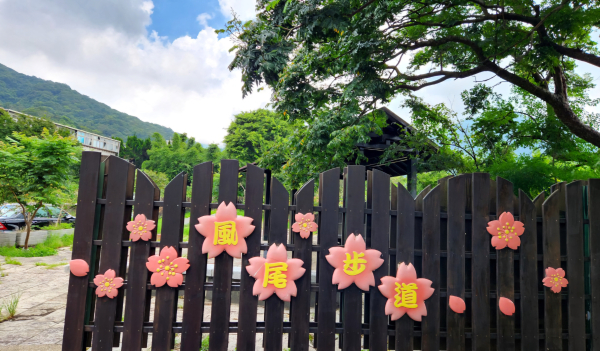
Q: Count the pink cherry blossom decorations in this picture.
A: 10